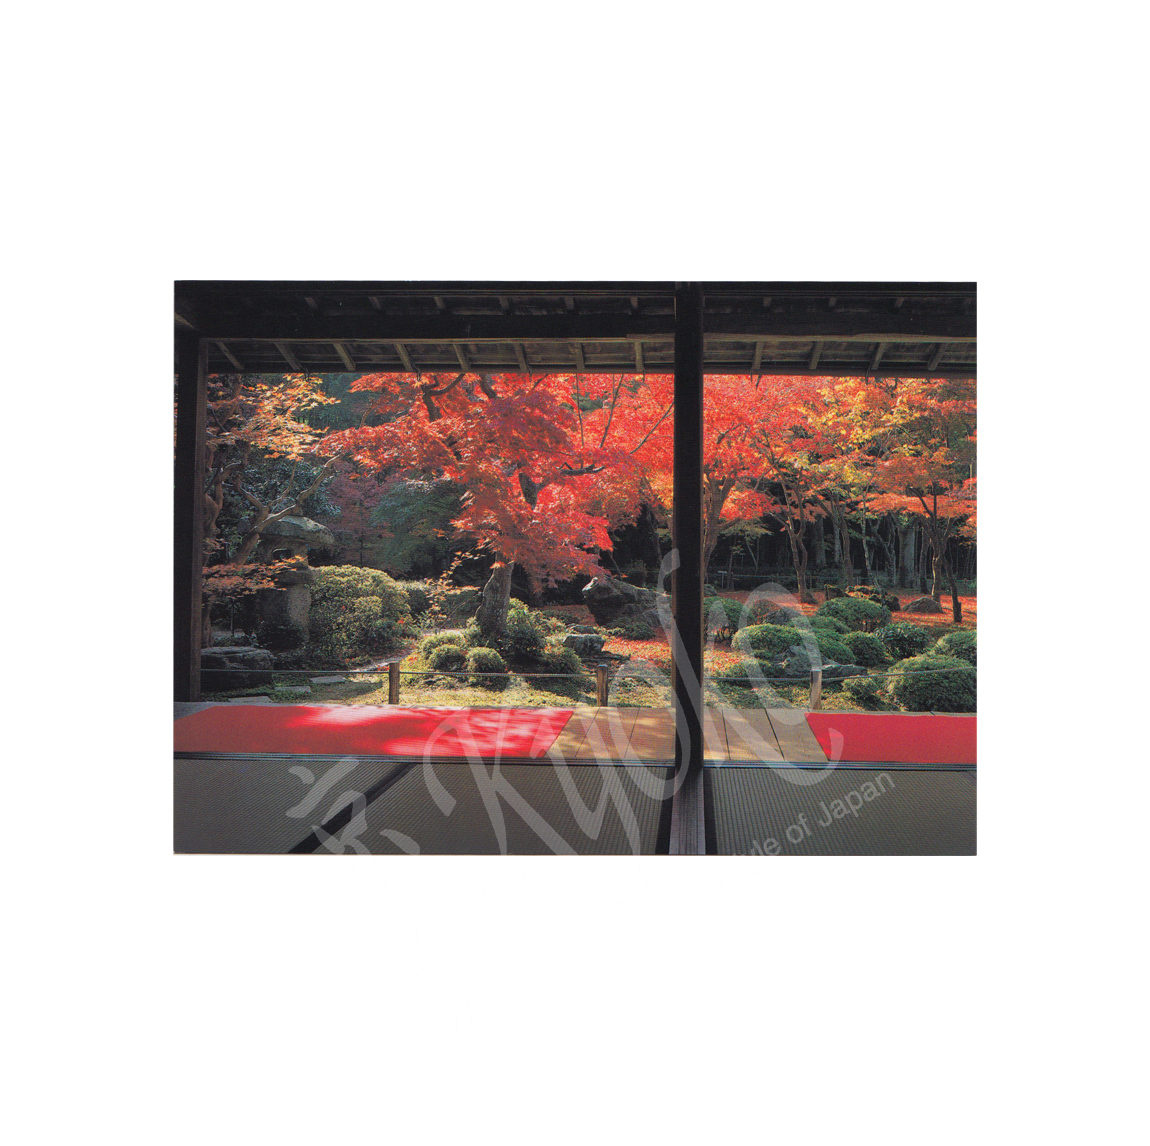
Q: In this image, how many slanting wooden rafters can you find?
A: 12